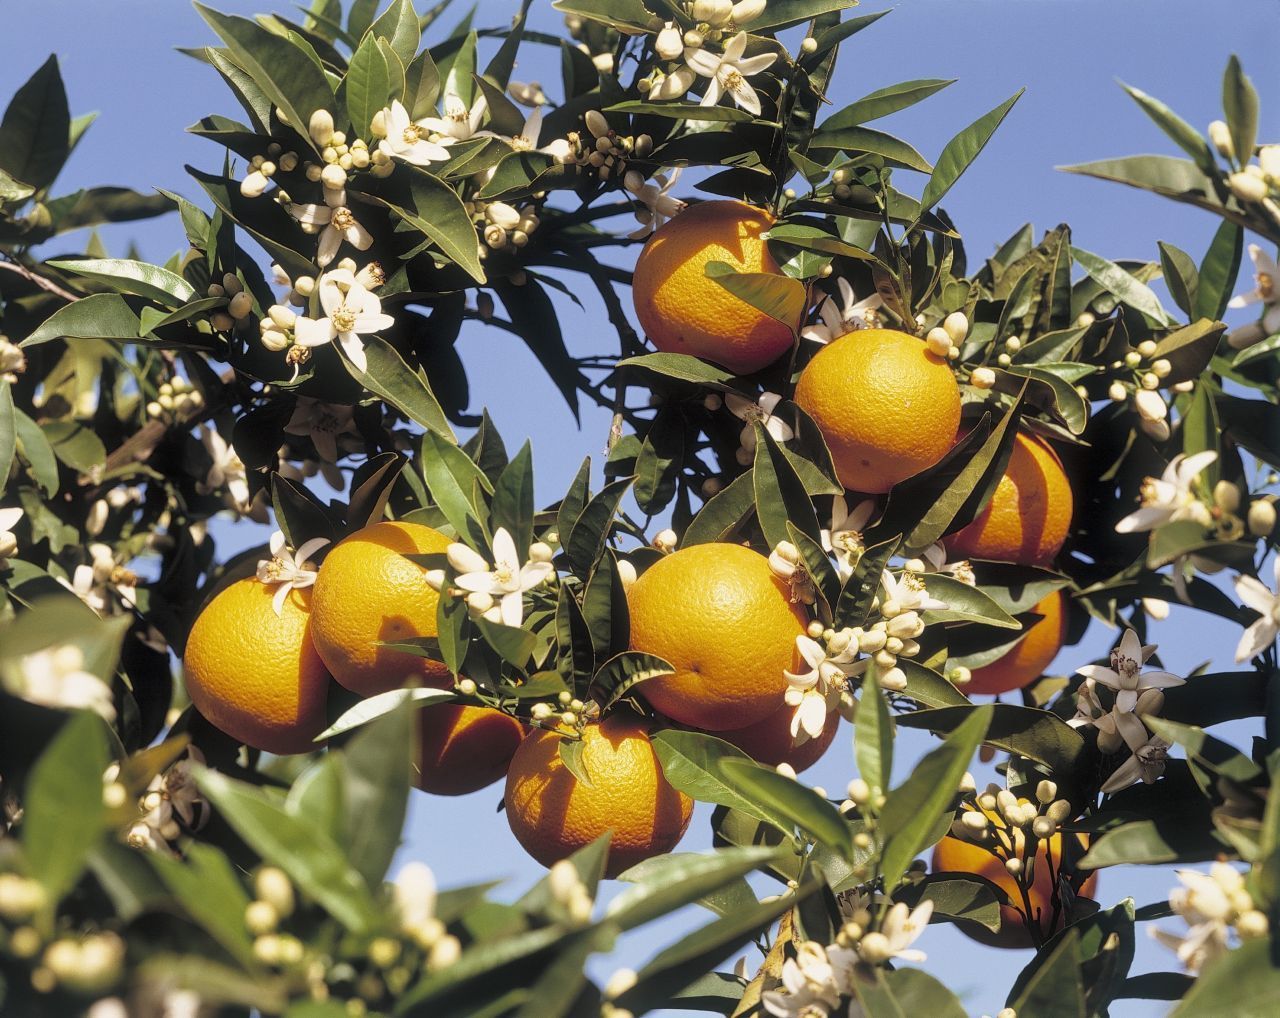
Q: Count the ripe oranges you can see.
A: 11